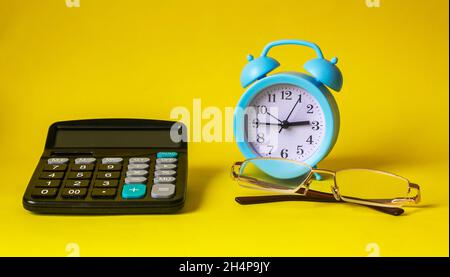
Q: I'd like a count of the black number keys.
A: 11